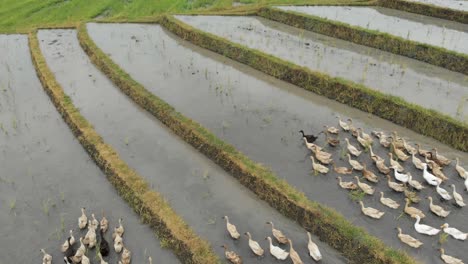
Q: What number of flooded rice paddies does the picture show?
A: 6